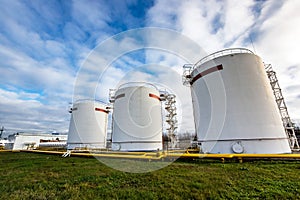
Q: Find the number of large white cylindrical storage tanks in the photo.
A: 3